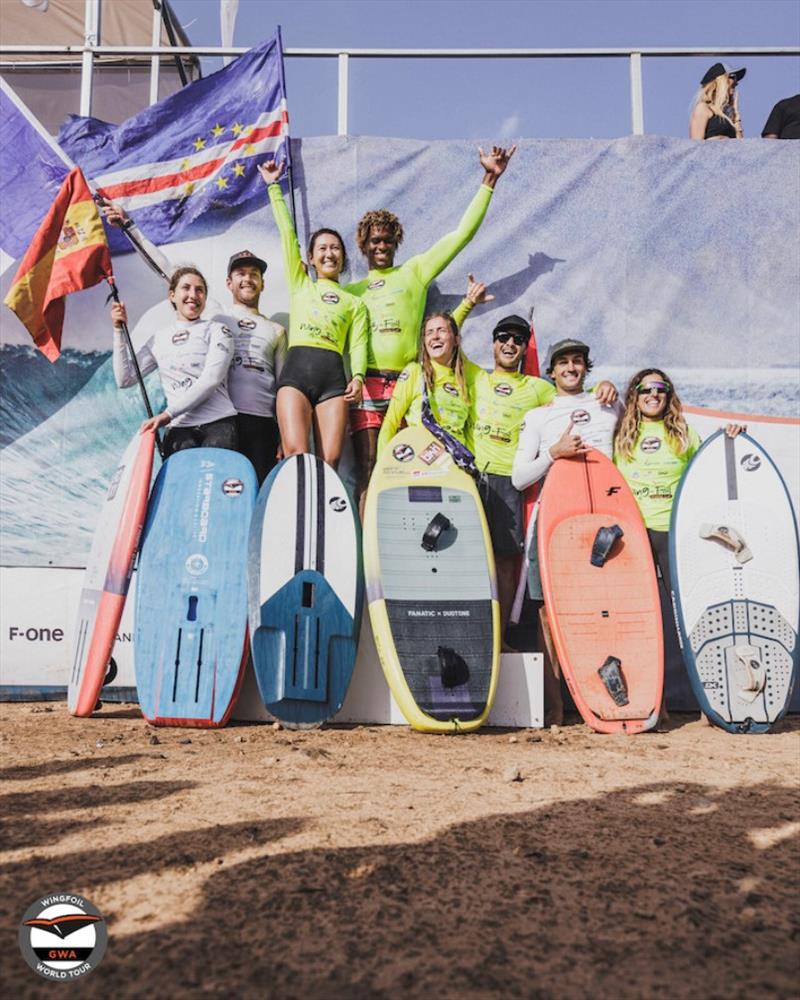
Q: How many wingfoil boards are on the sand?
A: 6